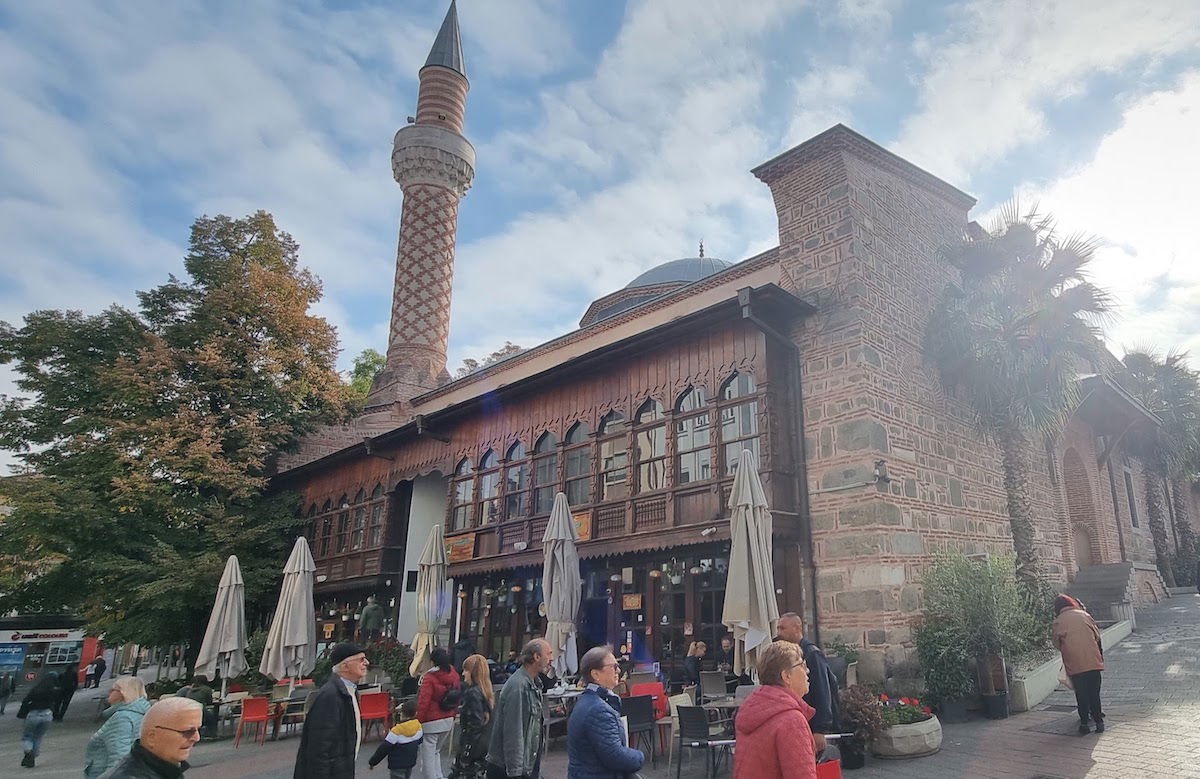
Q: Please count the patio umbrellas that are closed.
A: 5